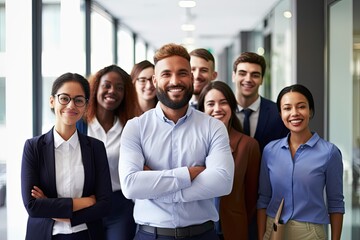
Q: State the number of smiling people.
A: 8